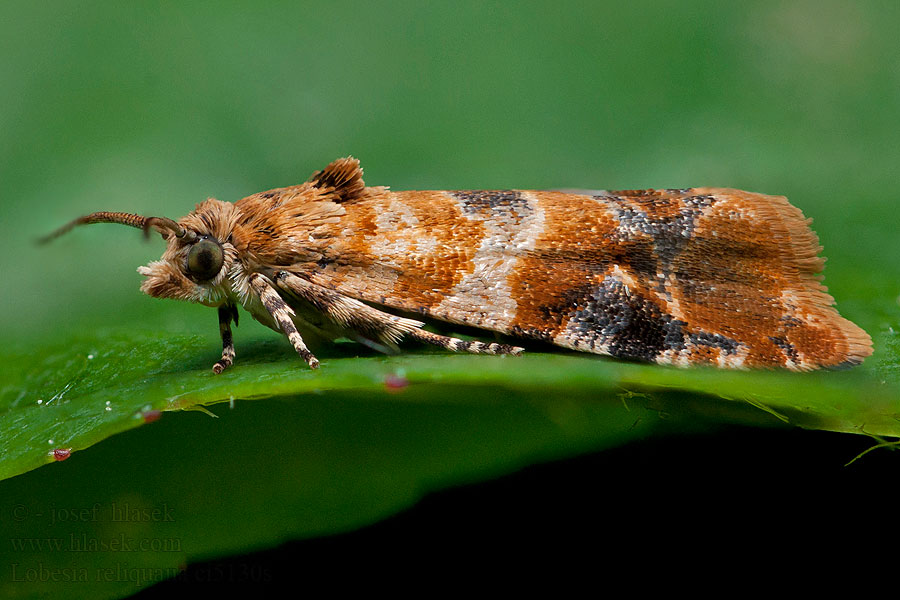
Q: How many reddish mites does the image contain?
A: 3